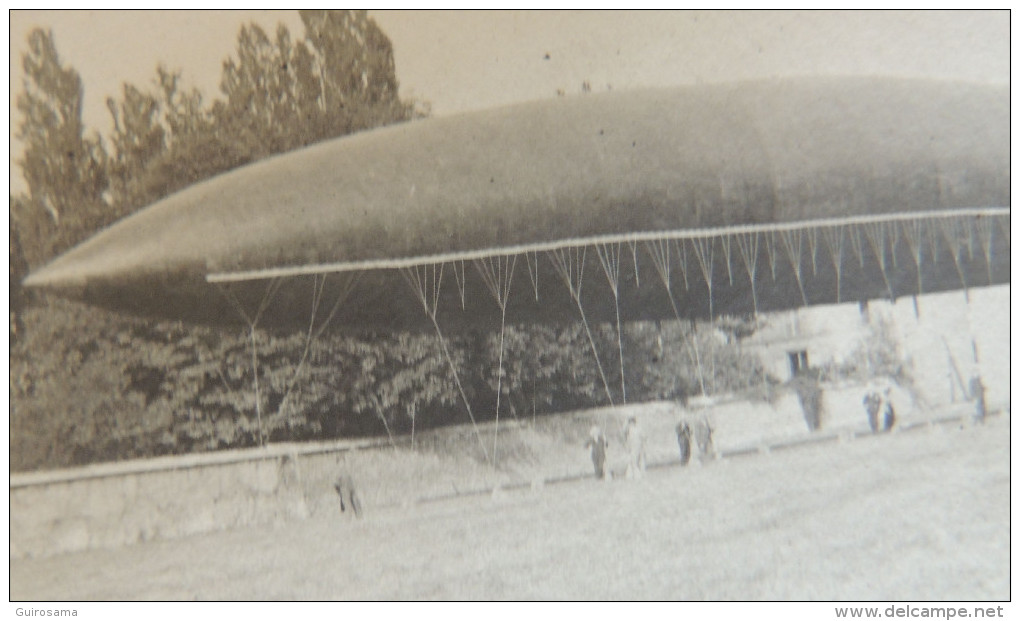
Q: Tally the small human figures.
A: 8